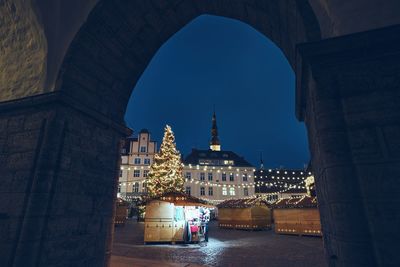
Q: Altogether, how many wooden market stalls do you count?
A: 4